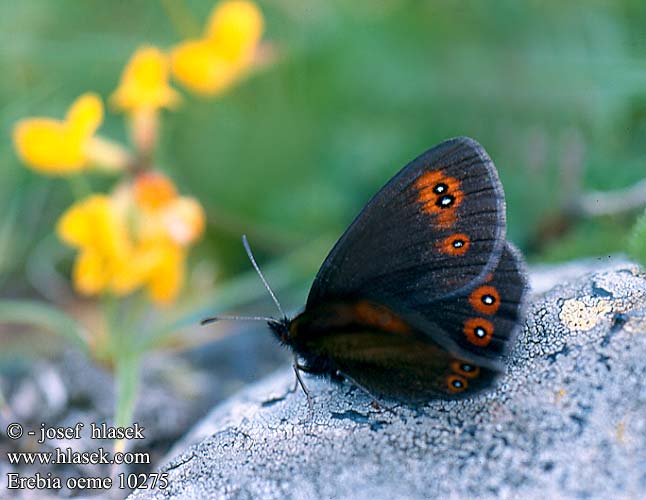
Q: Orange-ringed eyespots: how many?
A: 7